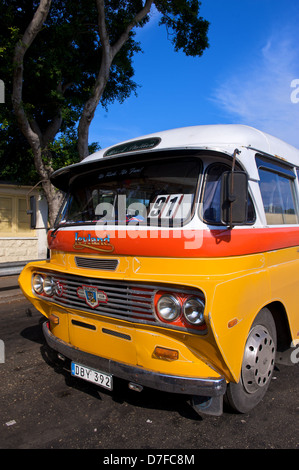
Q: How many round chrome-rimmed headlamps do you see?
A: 4